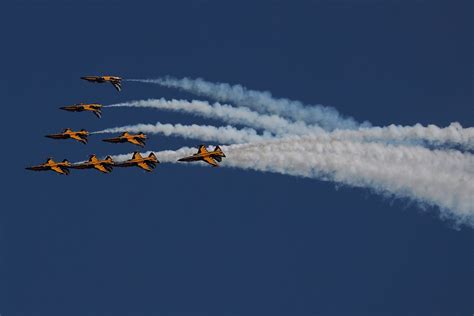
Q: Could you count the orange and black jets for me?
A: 8